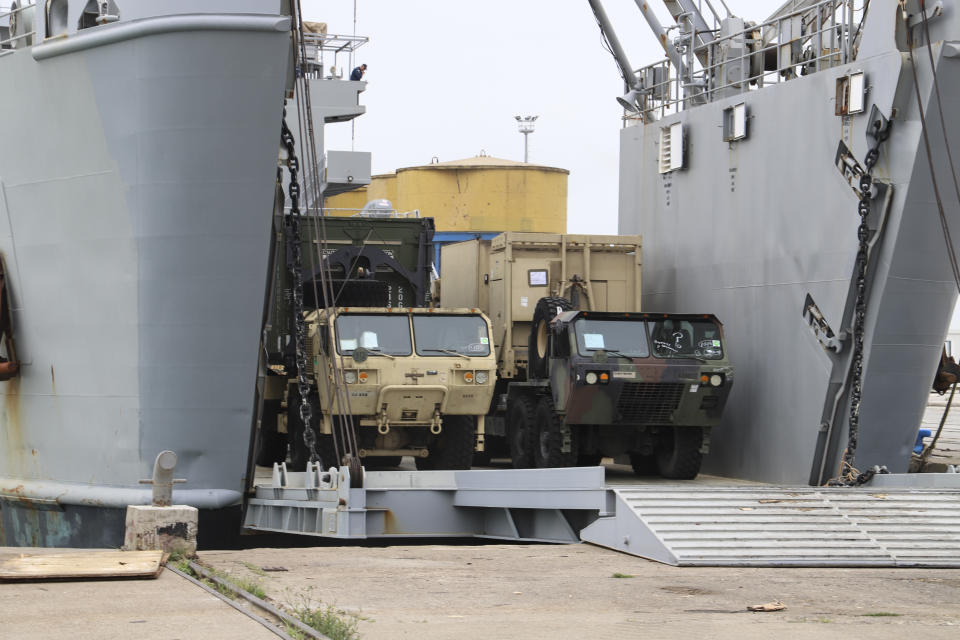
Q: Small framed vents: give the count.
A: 3